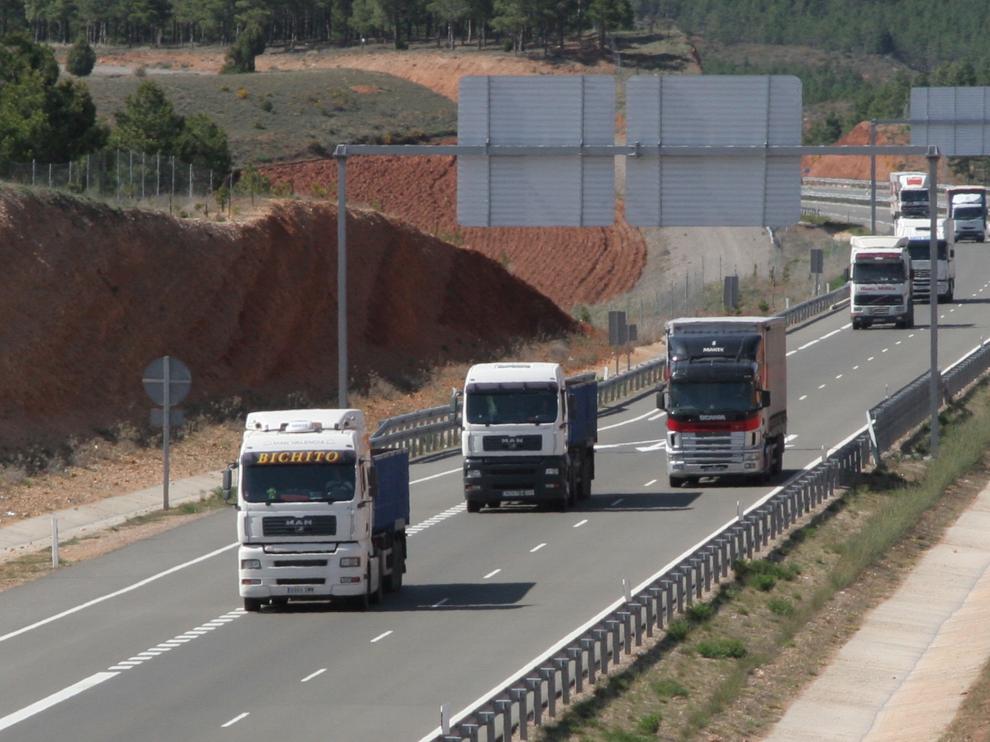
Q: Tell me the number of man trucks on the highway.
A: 2